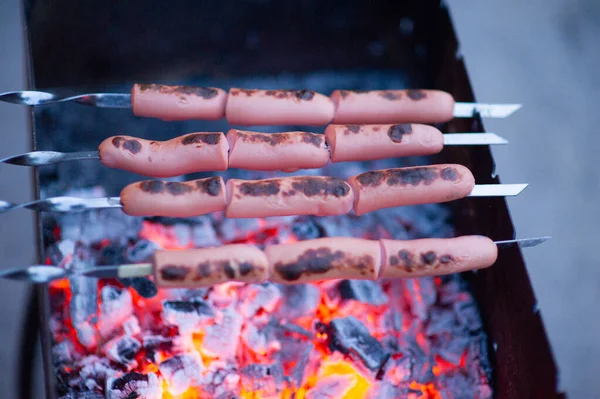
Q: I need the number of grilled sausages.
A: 12